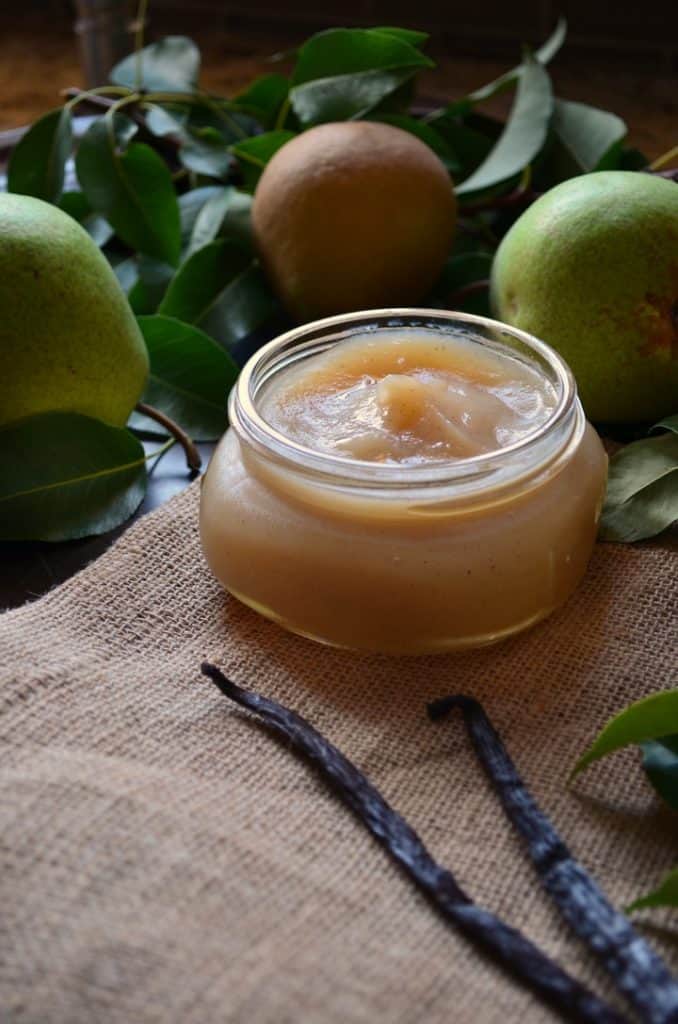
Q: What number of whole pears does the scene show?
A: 3